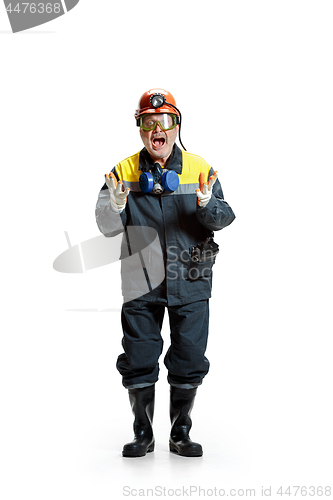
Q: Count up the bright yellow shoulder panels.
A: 2